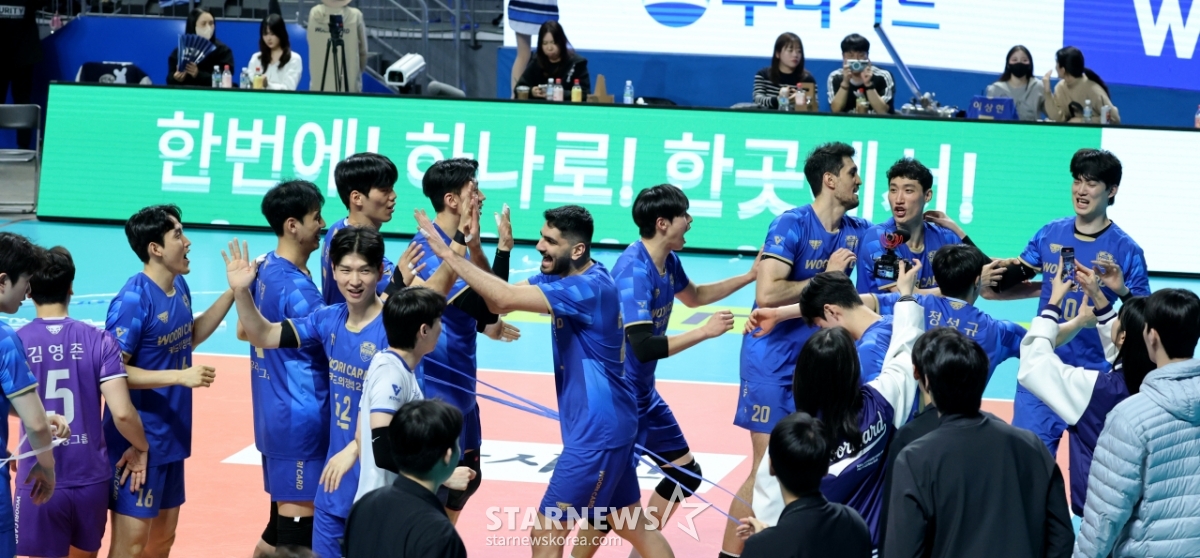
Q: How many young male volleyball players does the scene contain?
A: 15